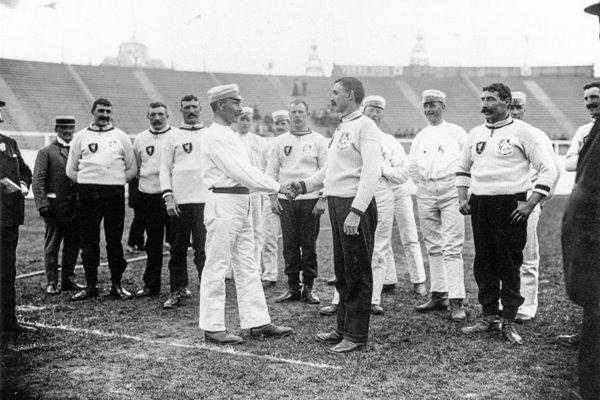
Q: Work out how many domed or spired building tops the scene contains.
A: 3